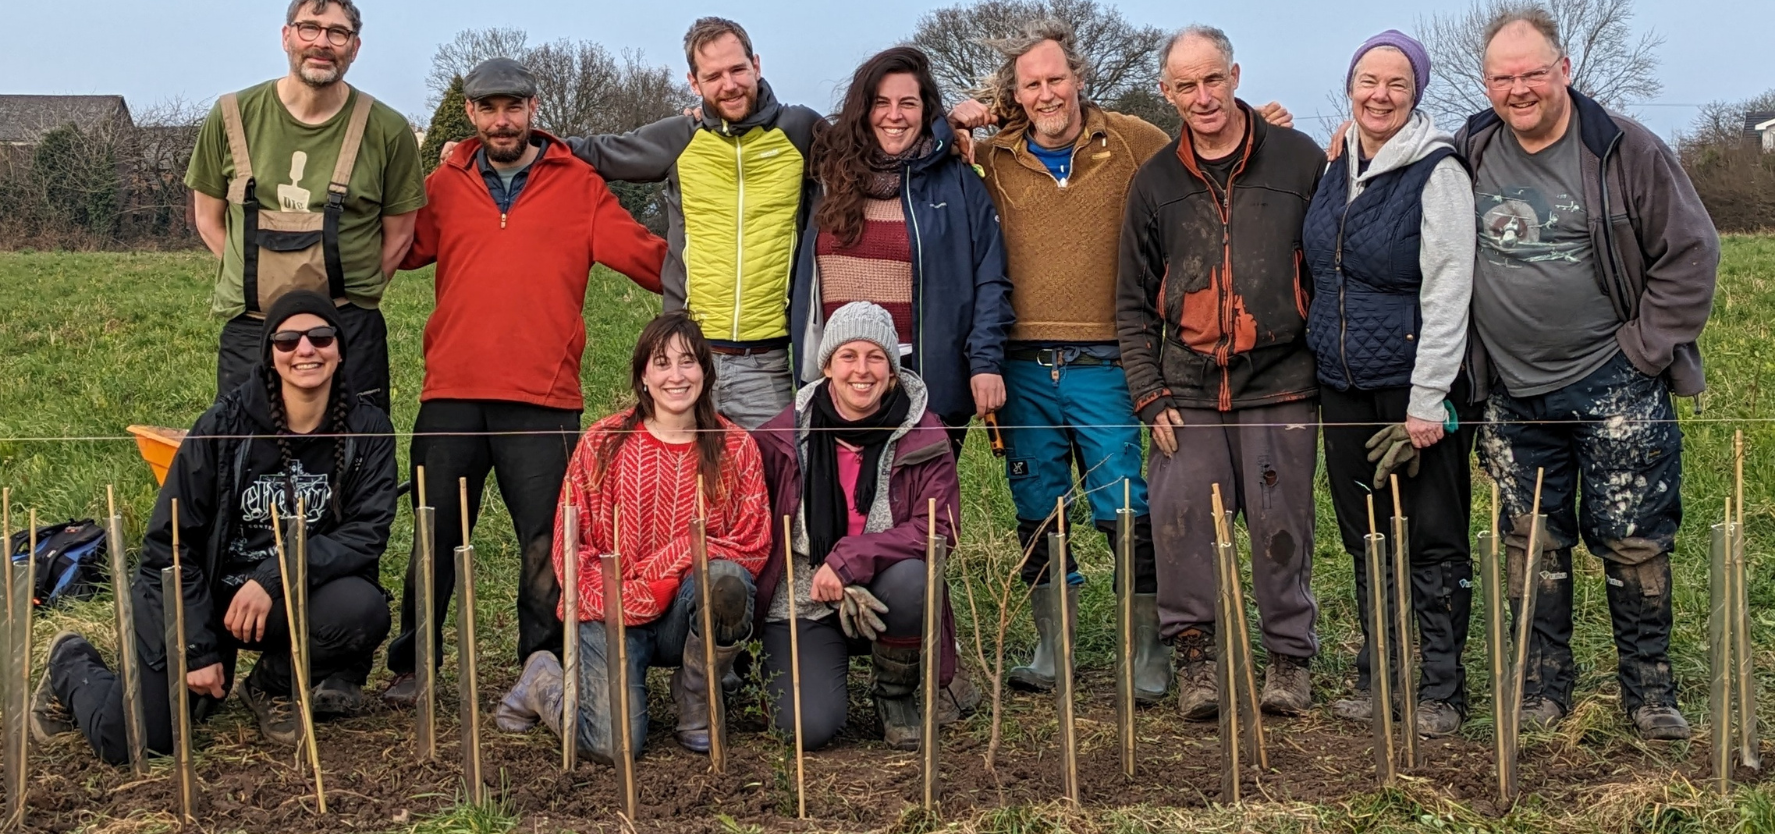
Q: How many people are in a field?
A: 11